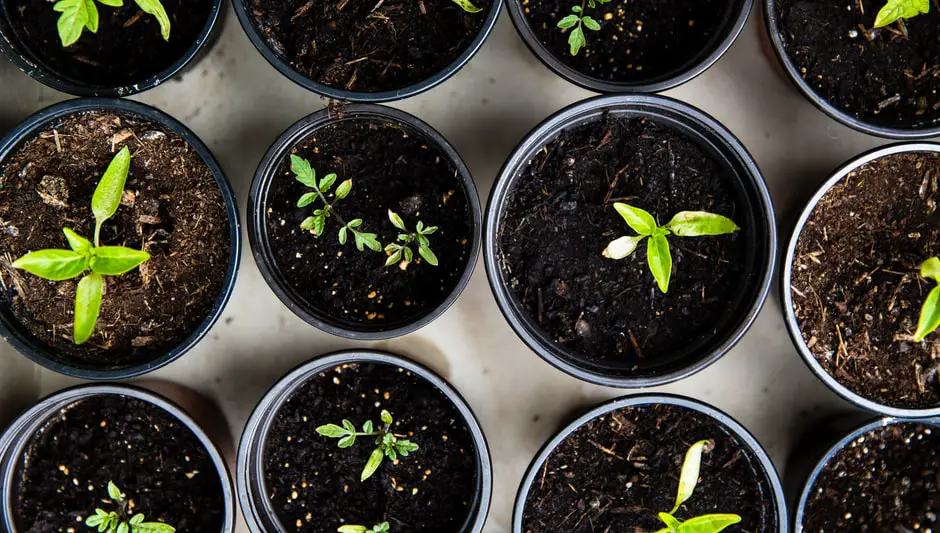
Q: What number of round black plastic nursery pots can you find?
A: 12